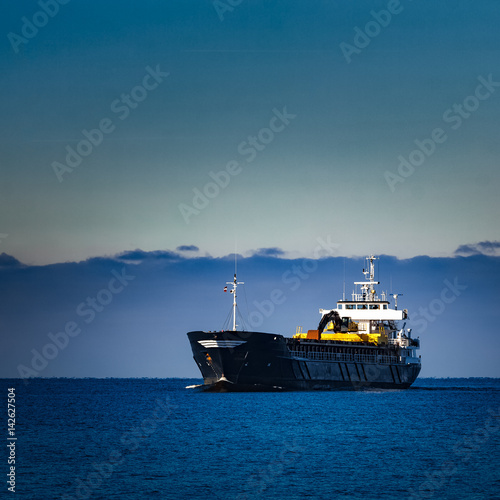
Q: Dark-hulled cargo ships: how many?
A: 1